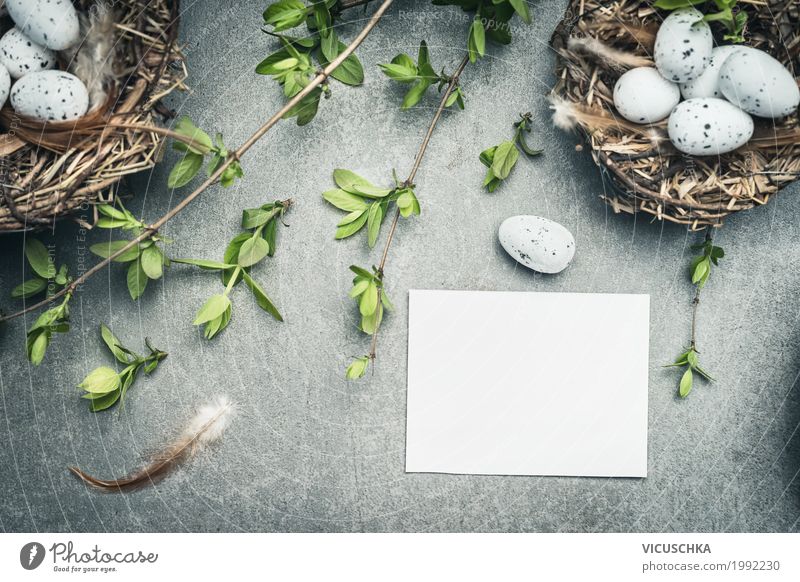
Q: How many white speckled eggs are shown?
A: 10